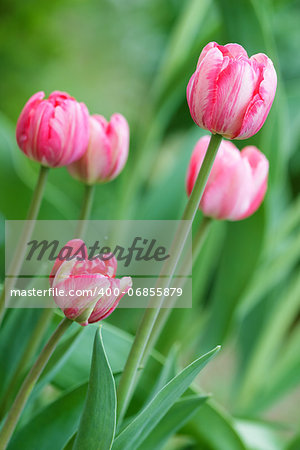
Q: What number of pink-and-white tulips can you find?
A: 5